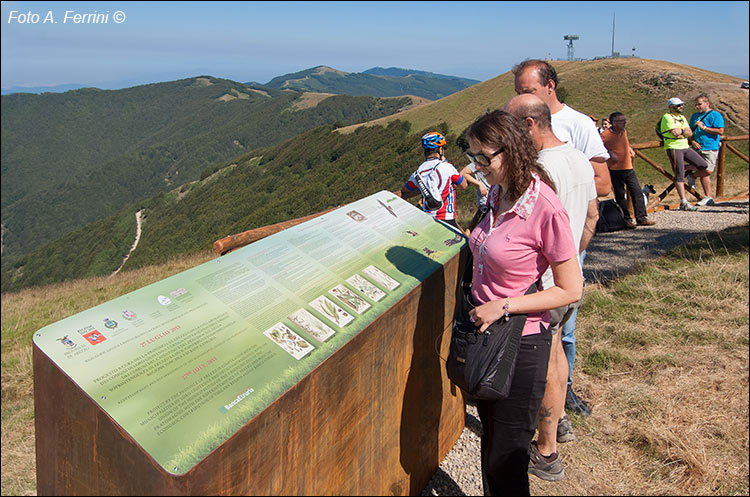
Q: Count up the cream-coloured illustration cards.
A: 6